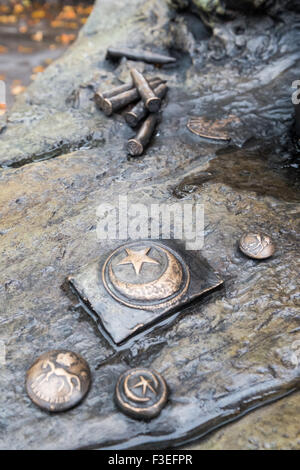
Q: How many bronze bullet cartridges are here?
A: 6